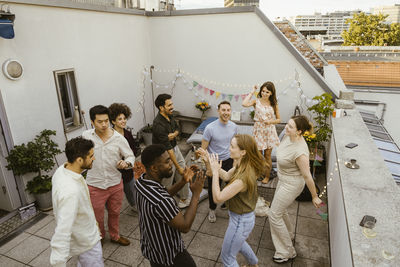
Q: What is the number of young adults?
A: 9